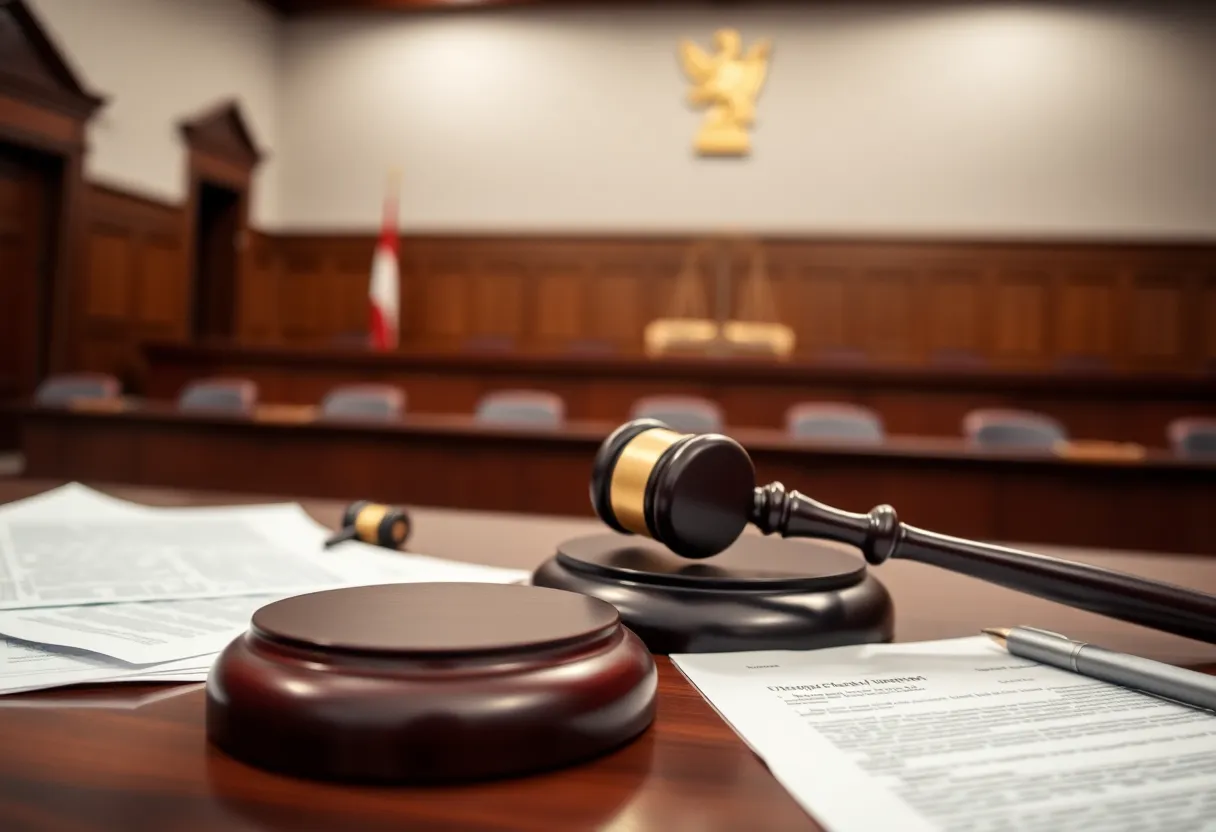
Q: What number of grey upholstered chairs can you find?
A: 8